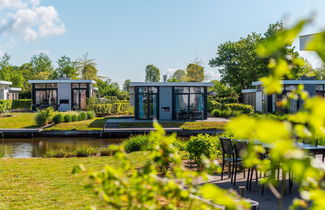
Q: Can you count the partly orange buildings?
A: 0